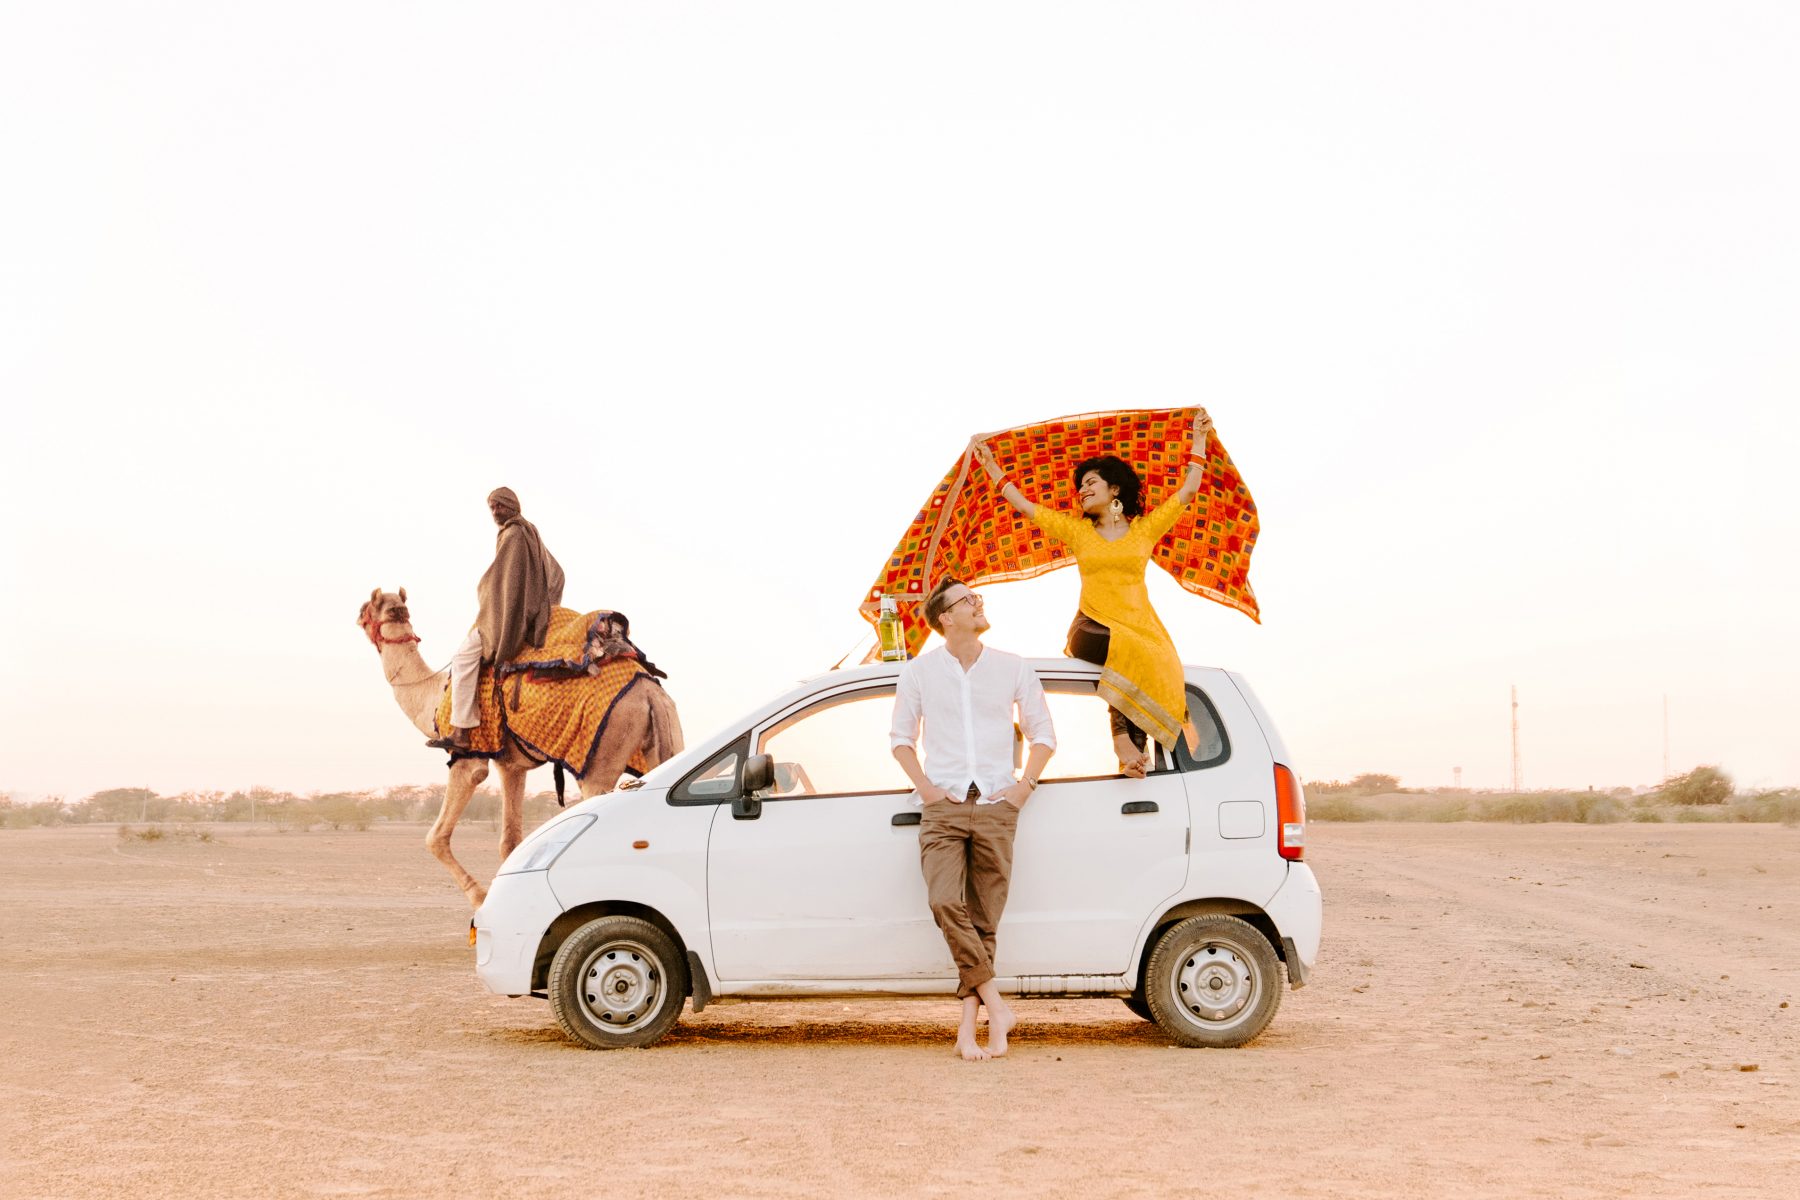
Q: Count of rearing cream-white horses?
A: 0